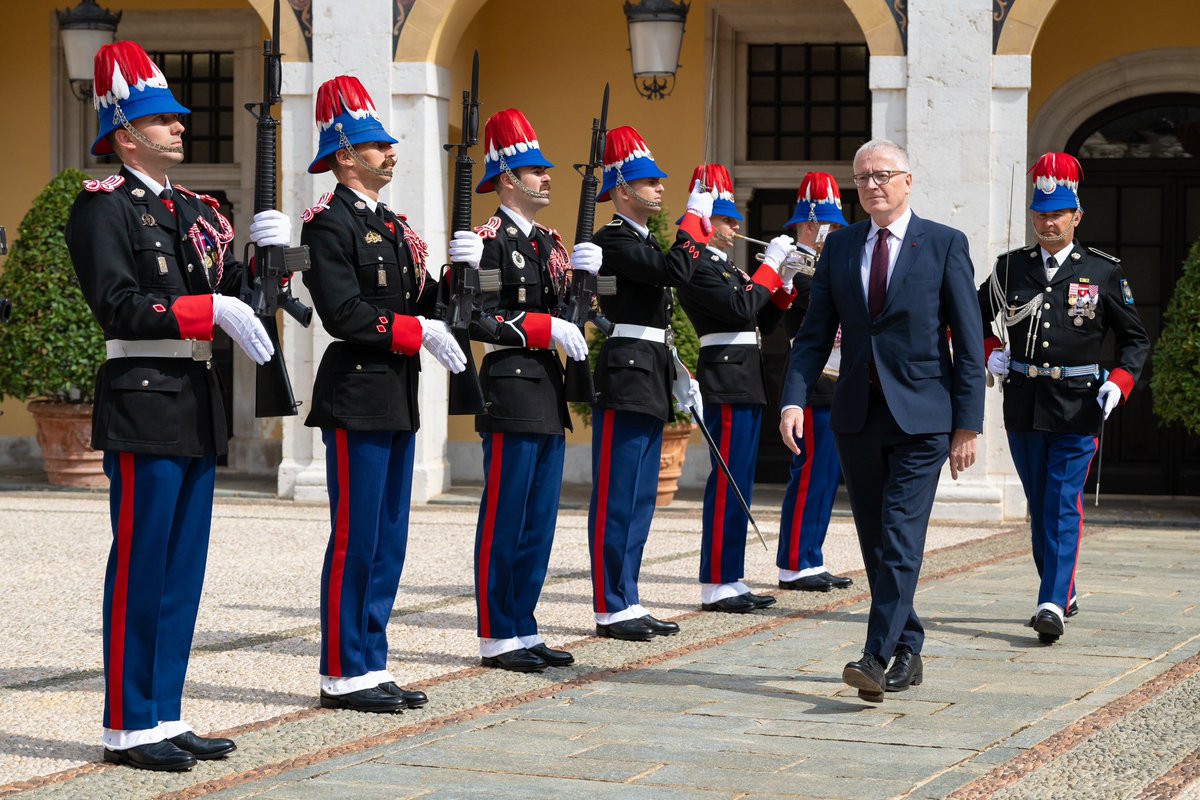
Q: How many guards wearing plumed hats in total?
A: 7